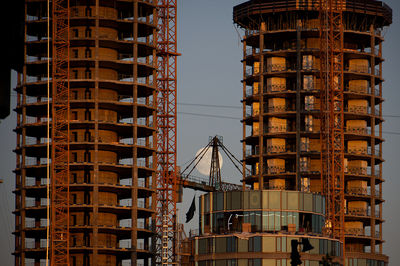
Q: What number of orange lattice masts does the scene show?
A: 3